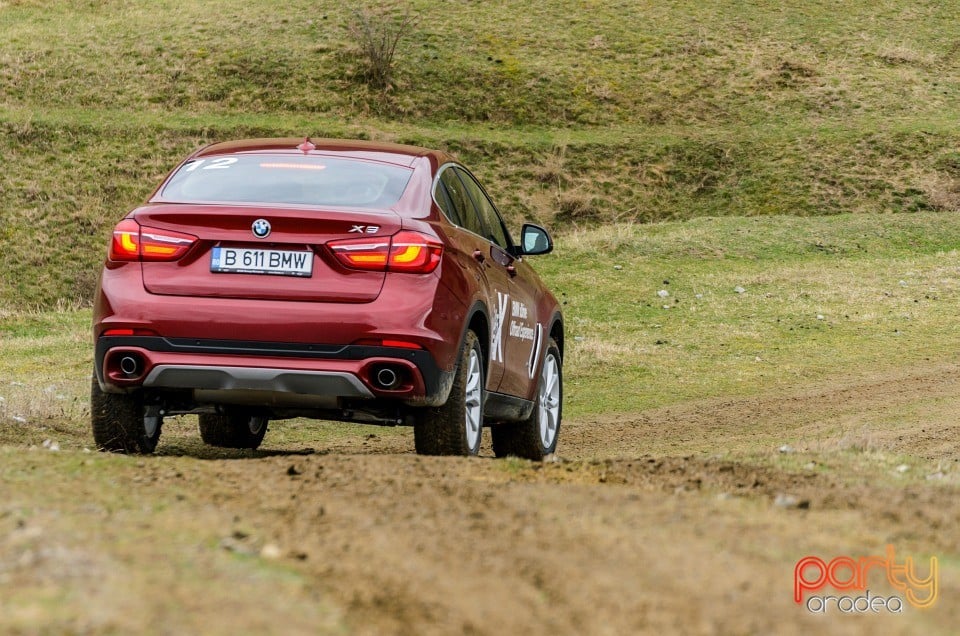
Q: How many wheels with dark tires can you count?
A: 4